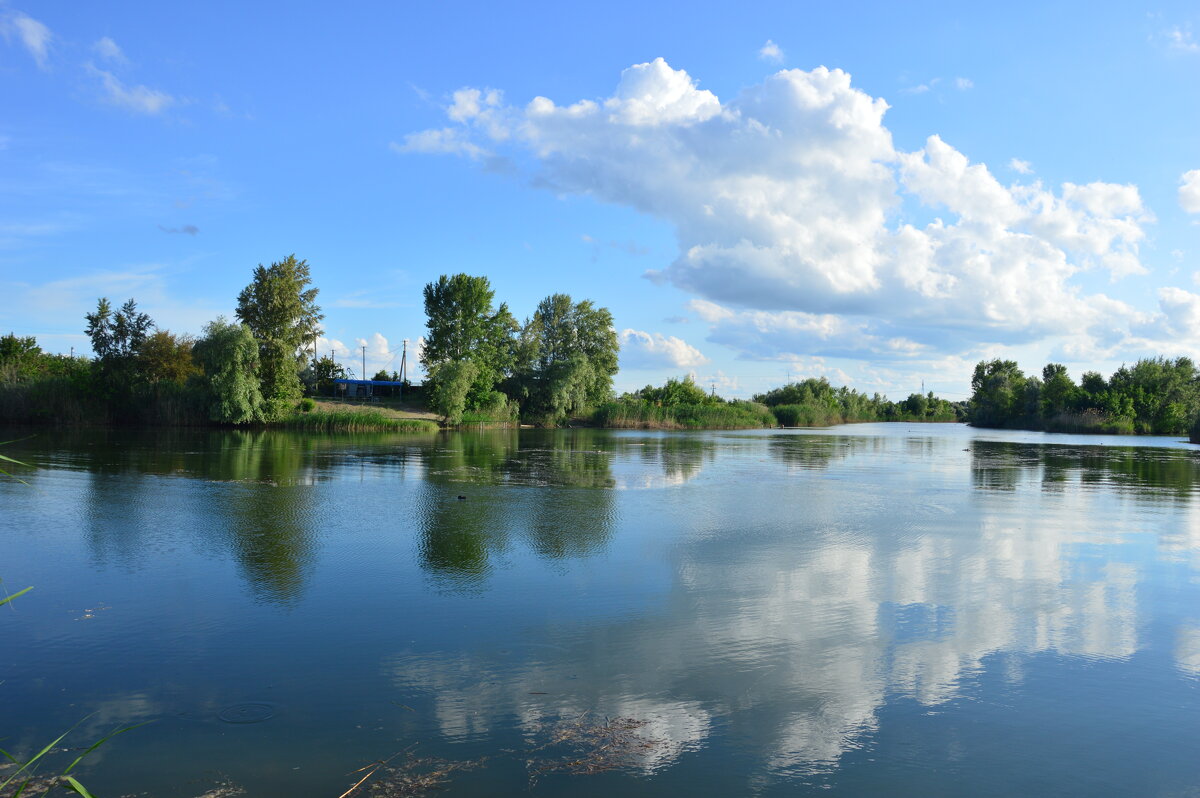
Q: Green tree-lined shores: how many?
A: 2